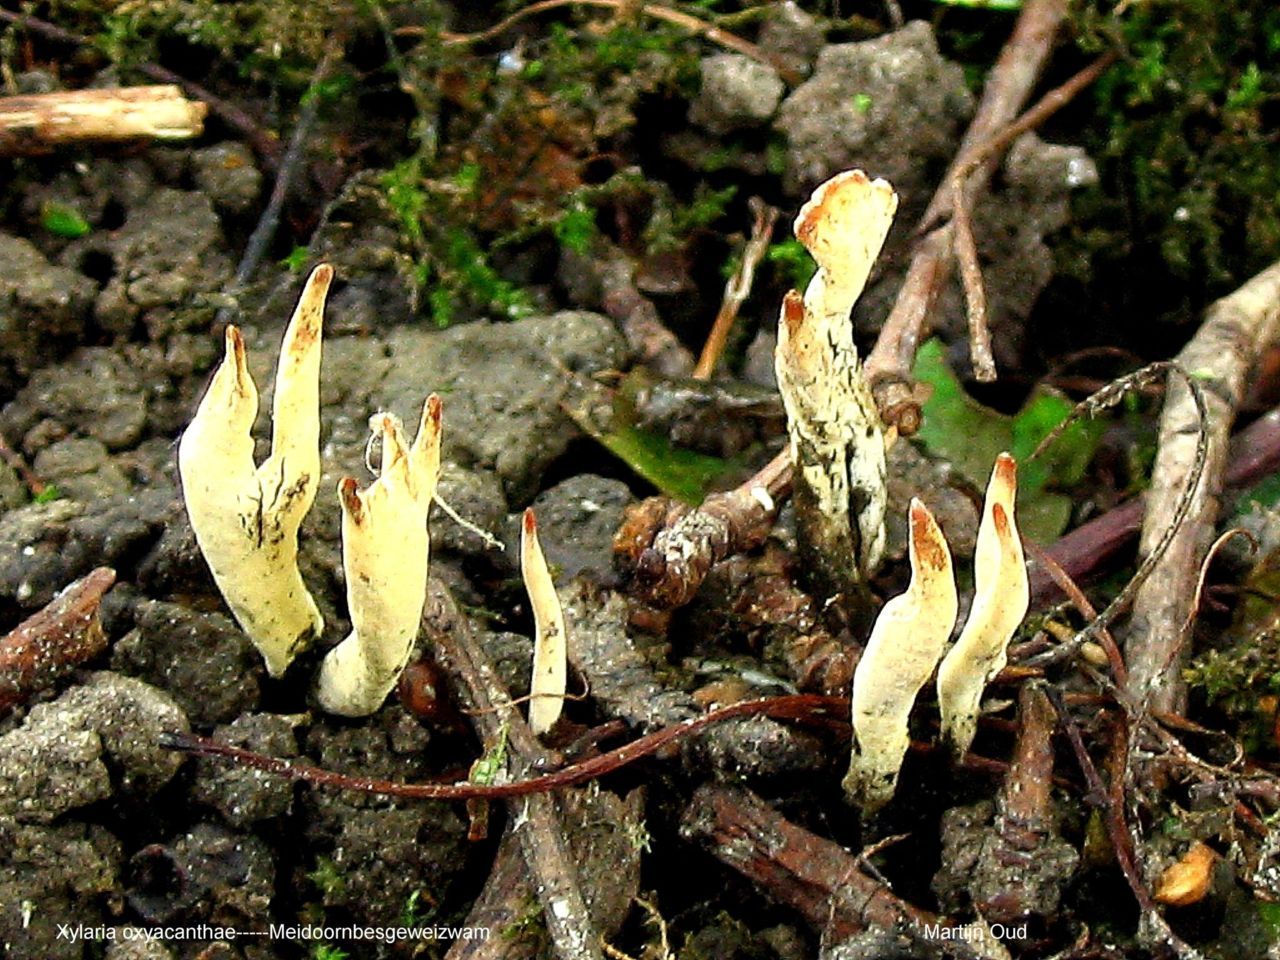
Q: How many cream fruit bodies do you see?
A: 6